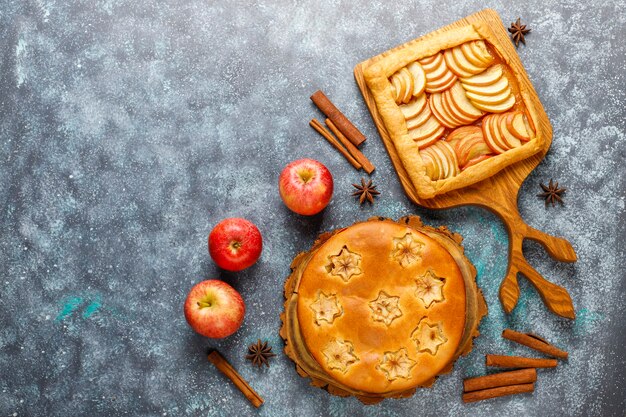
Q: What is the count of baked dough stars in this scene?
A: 8